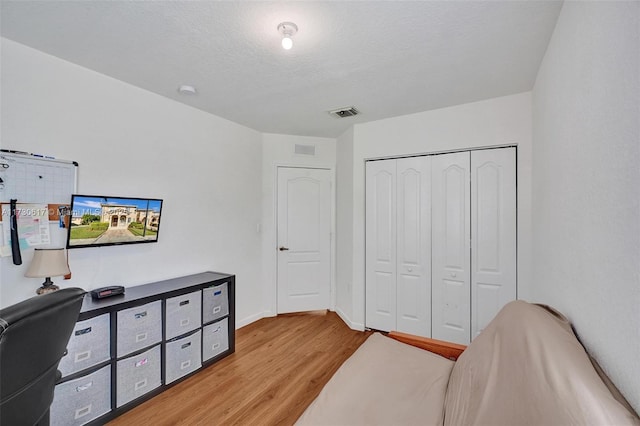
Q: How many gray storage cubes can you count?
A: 8